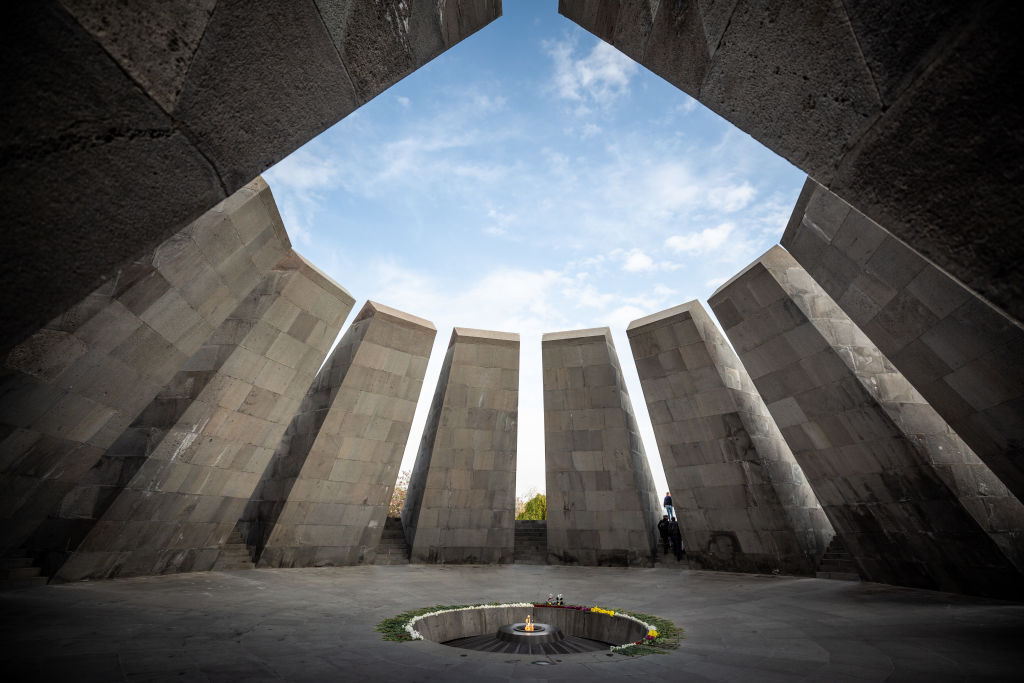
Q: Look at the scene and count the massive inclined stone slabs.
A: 10